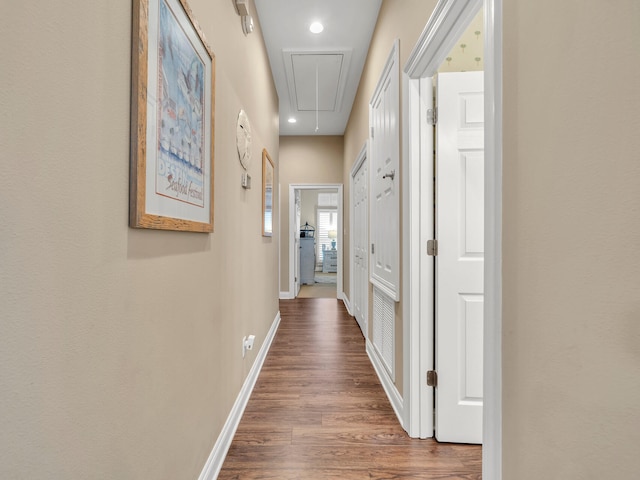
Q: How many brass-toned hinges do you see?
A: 3